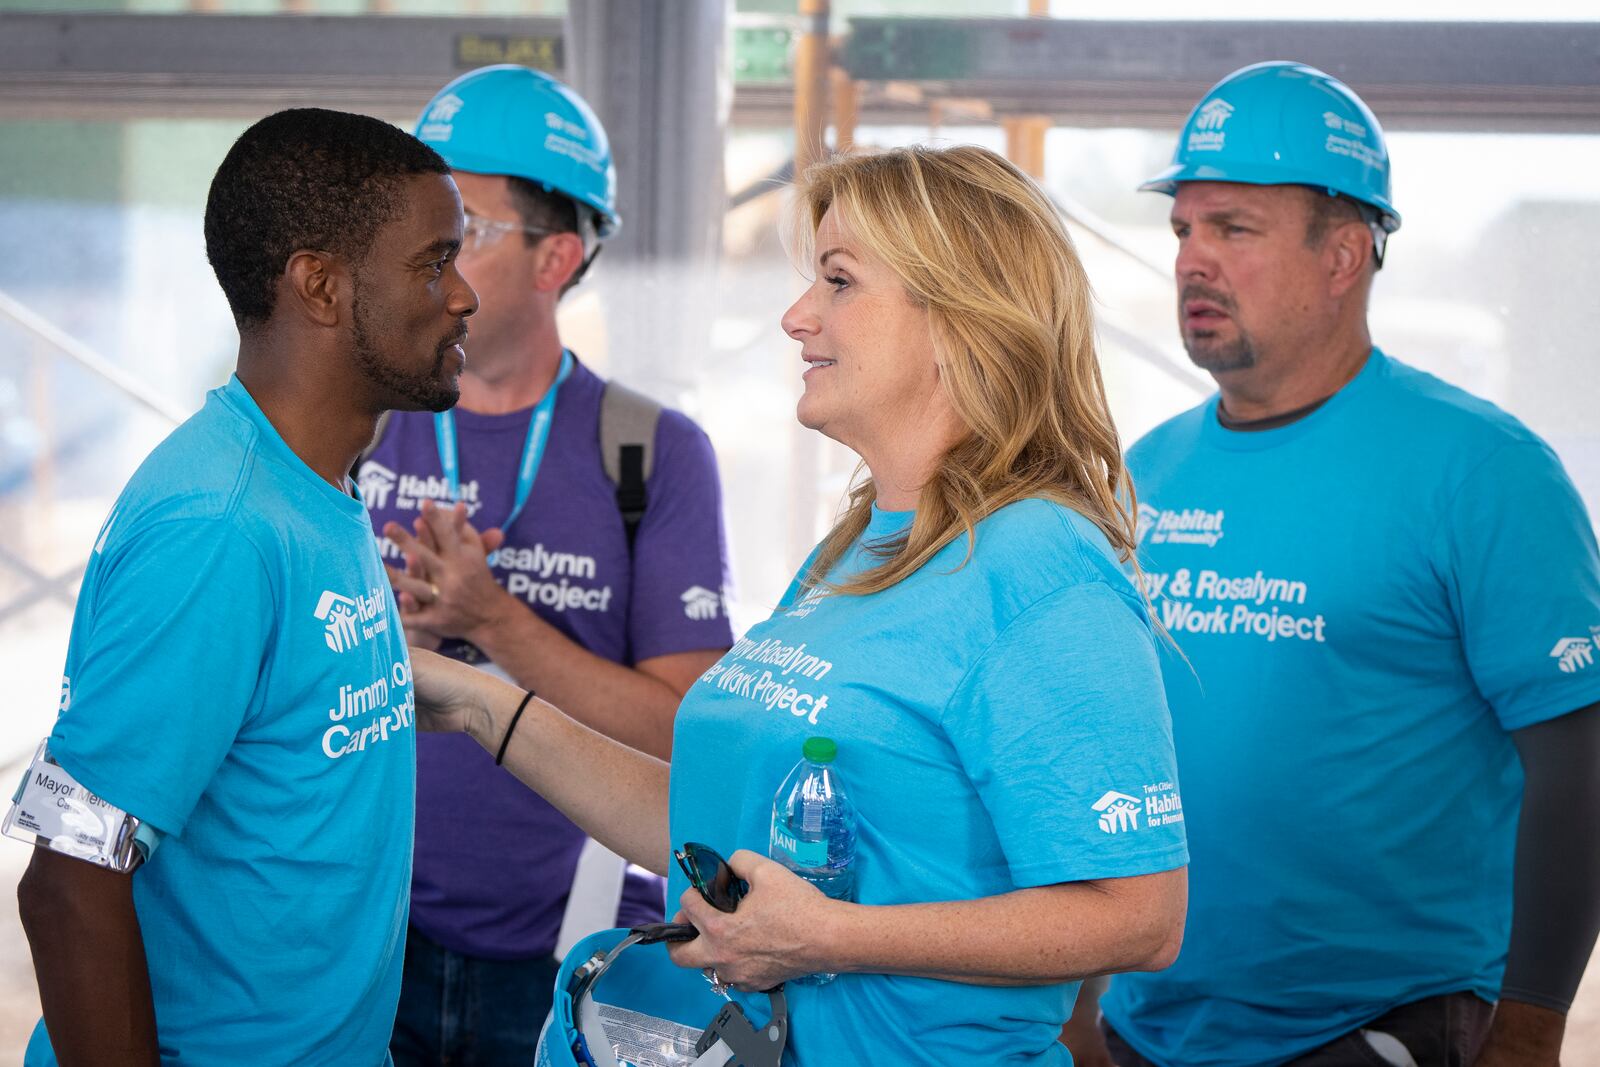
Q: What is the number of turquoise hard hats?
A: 3